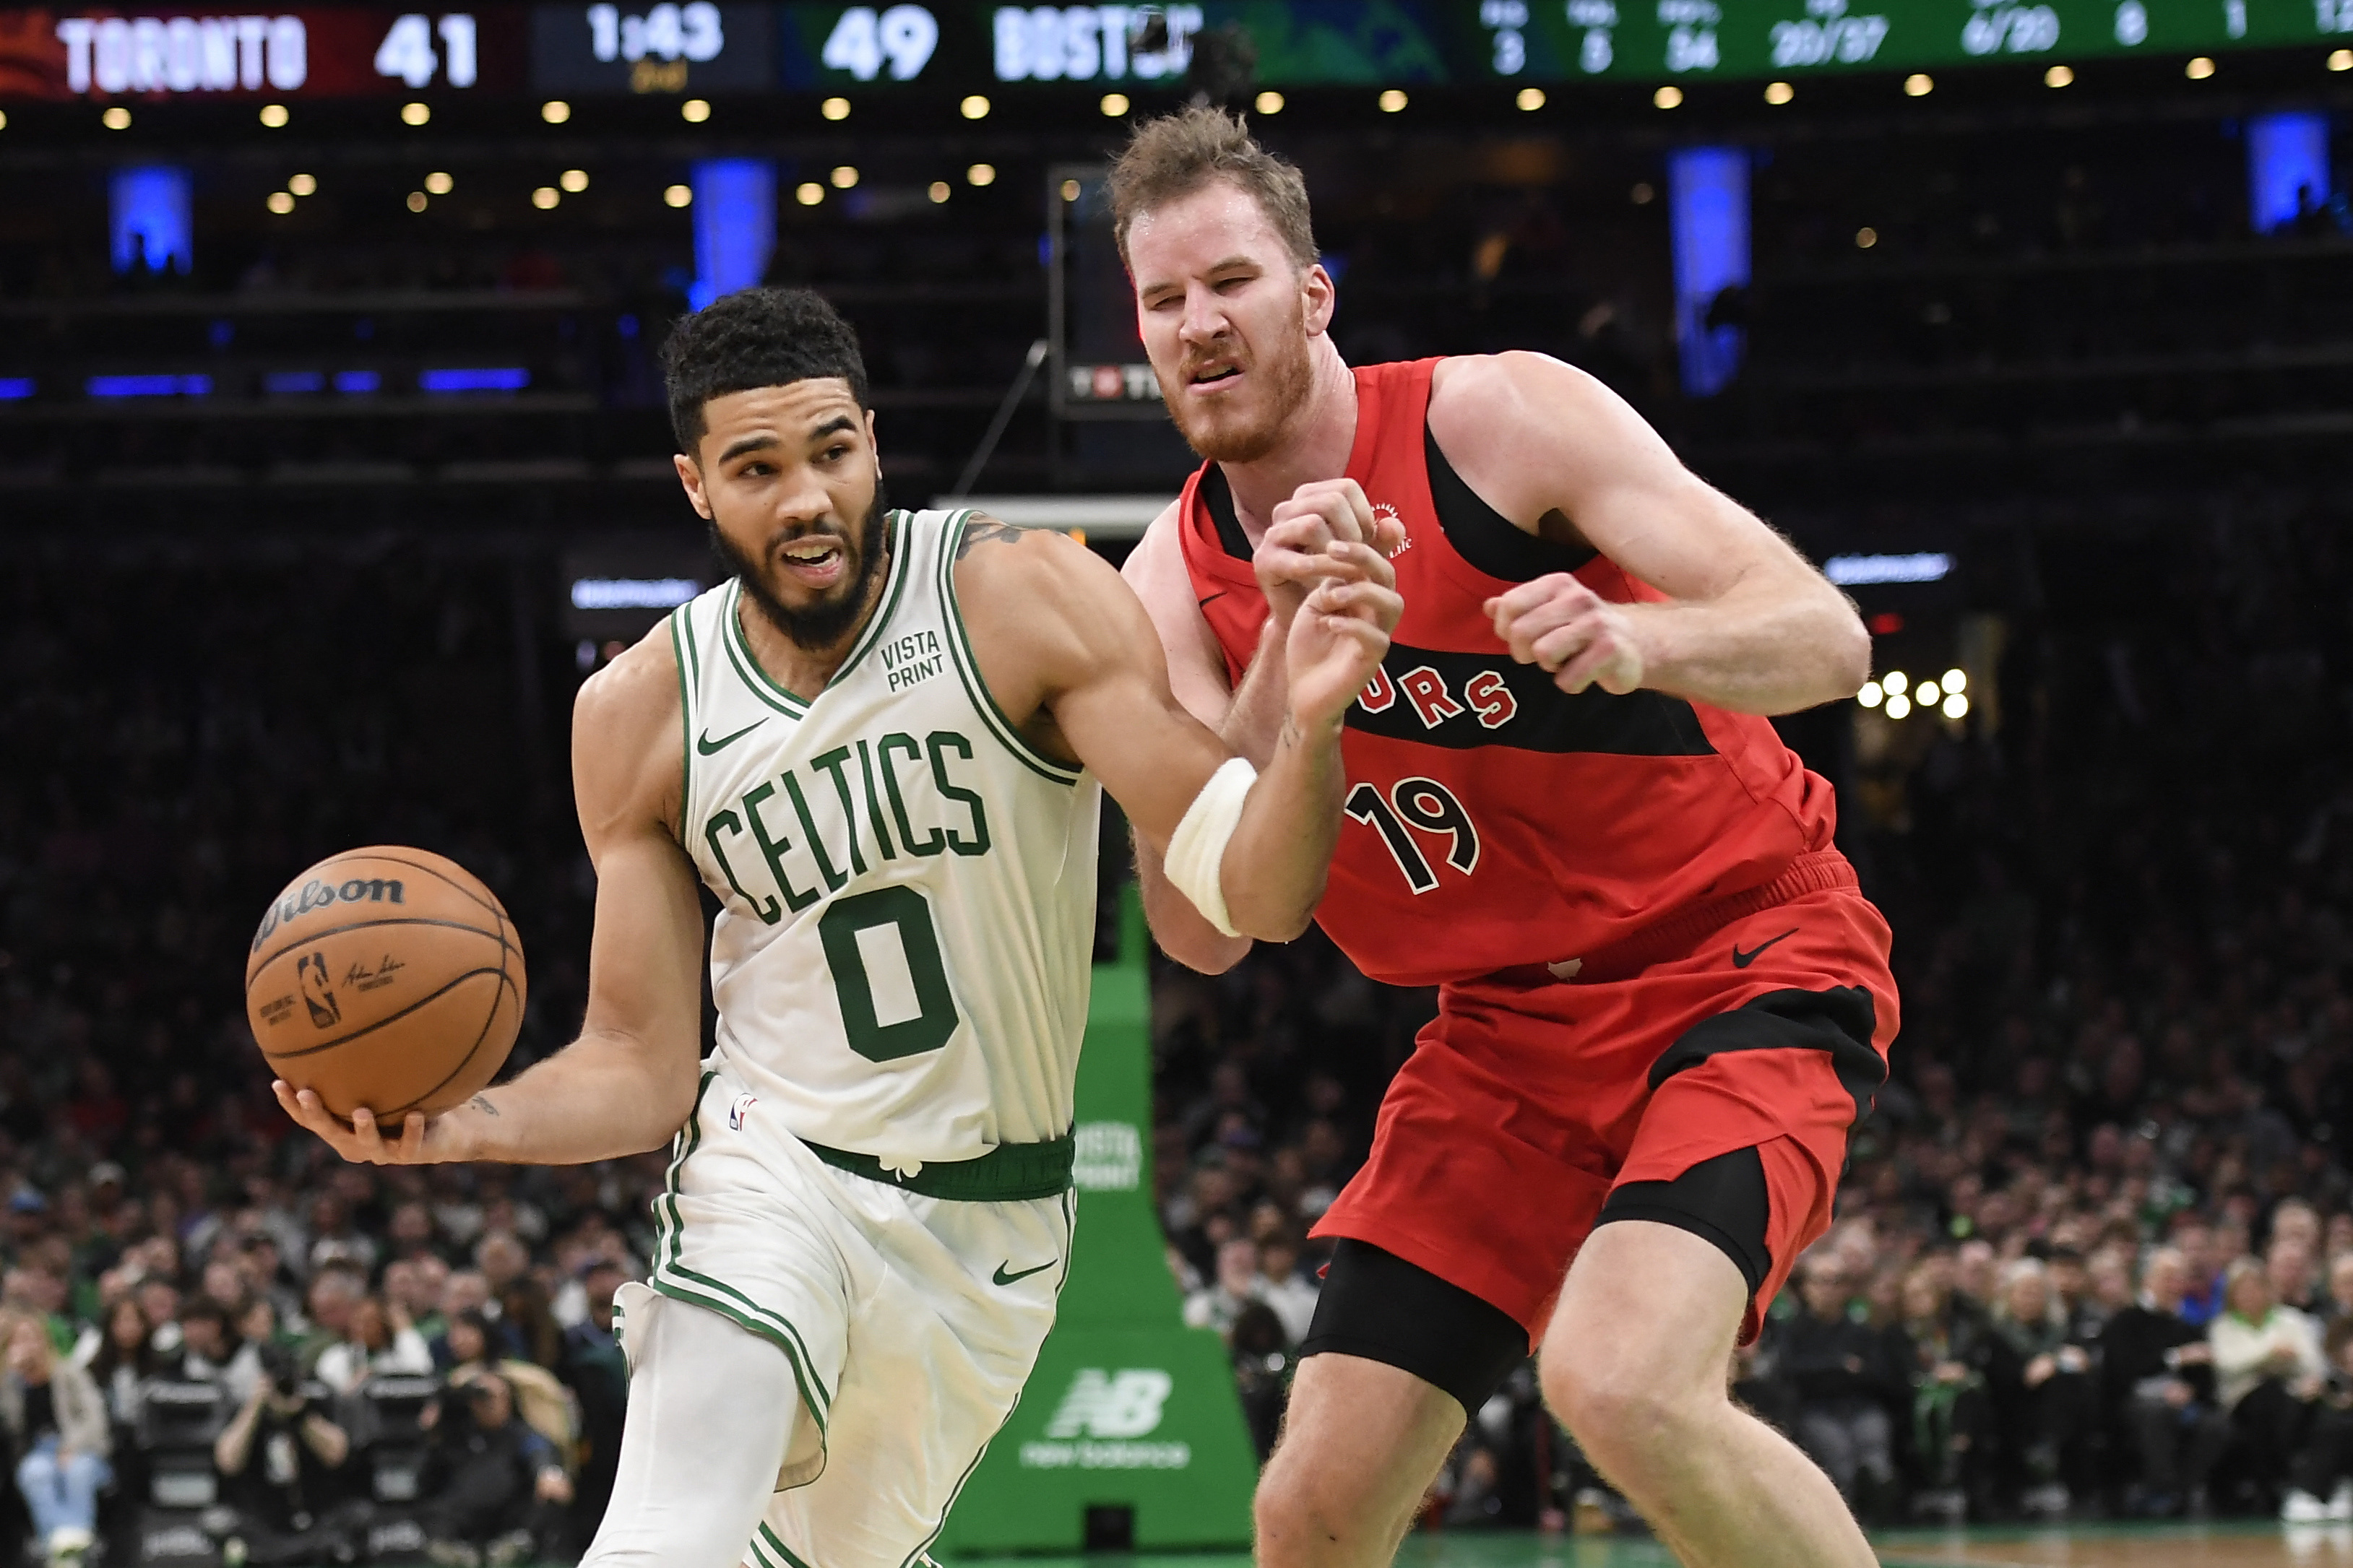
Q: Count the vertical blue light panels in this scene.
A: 4